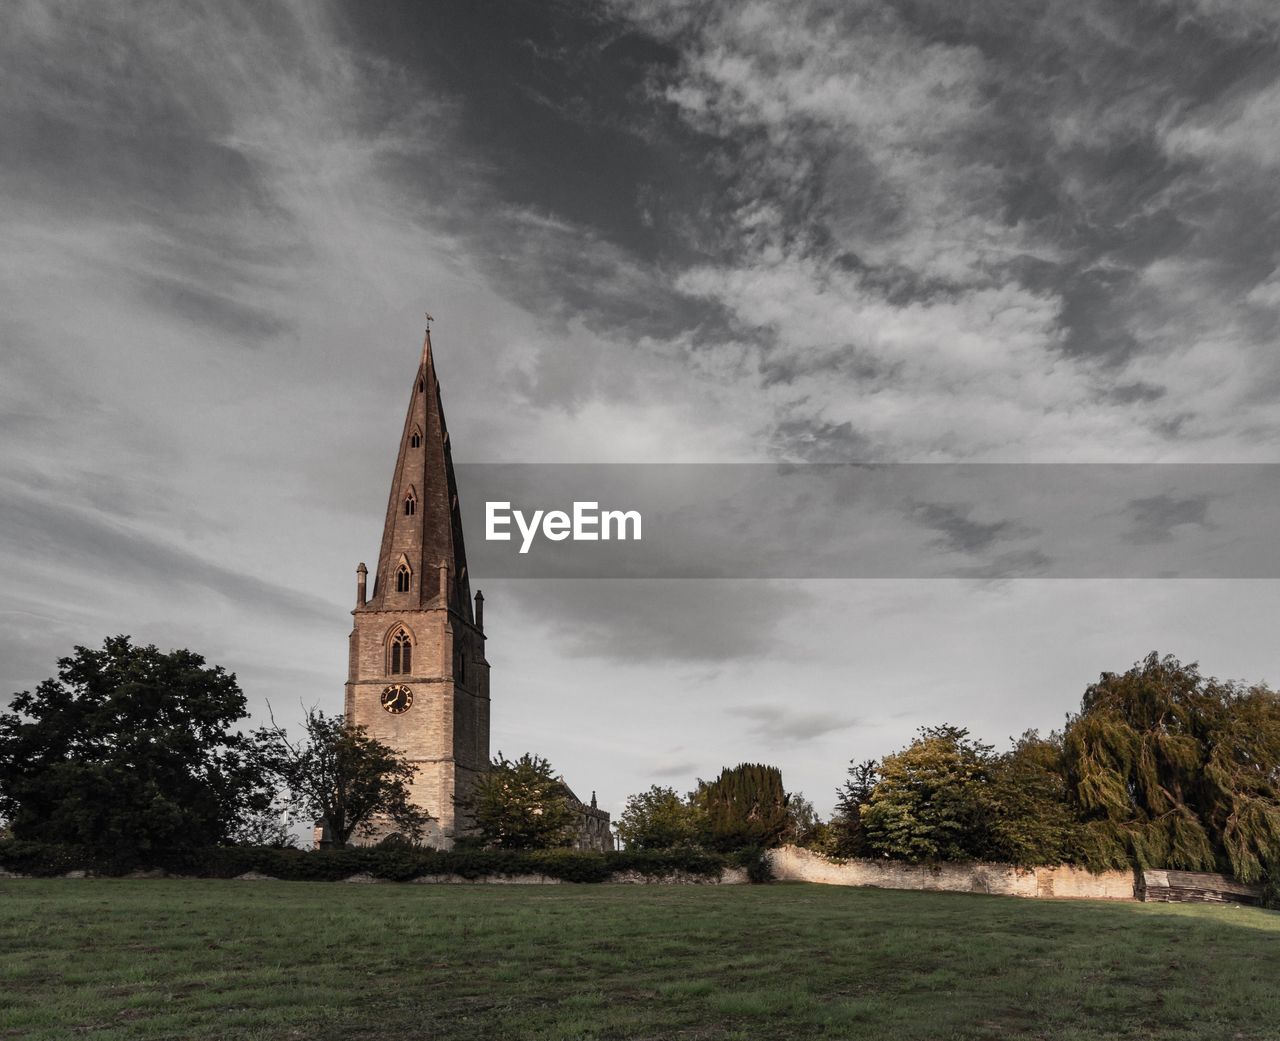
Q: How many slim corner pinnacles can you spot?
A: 3